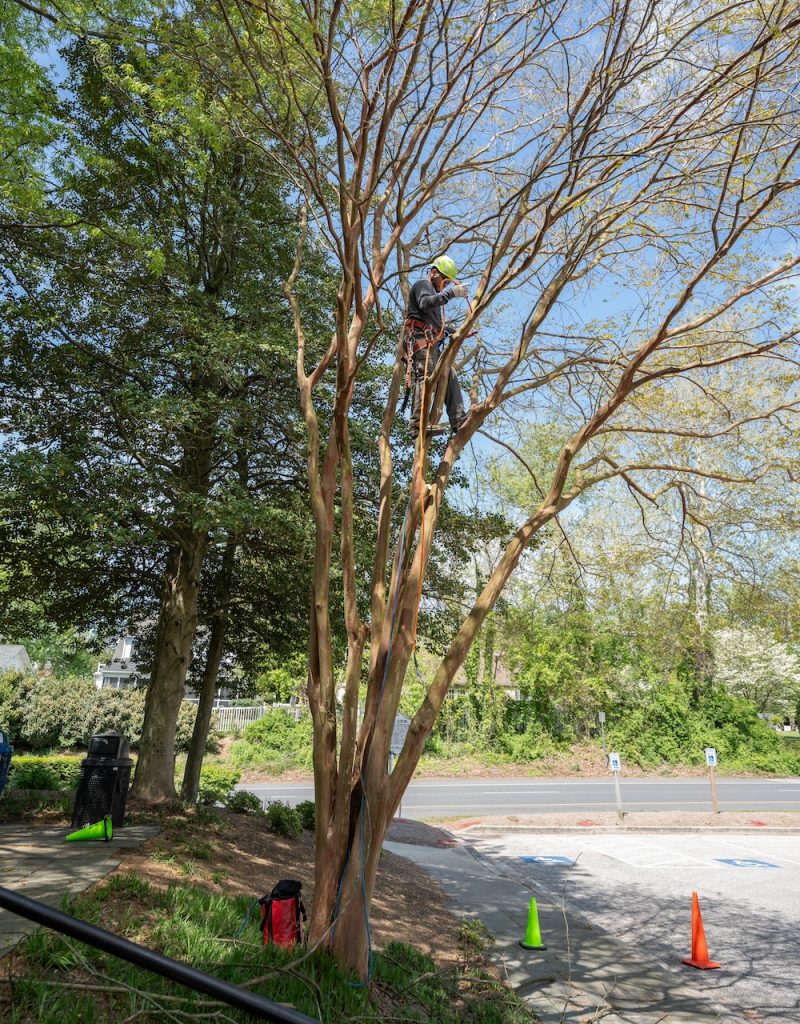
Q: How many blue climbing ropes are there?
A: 1